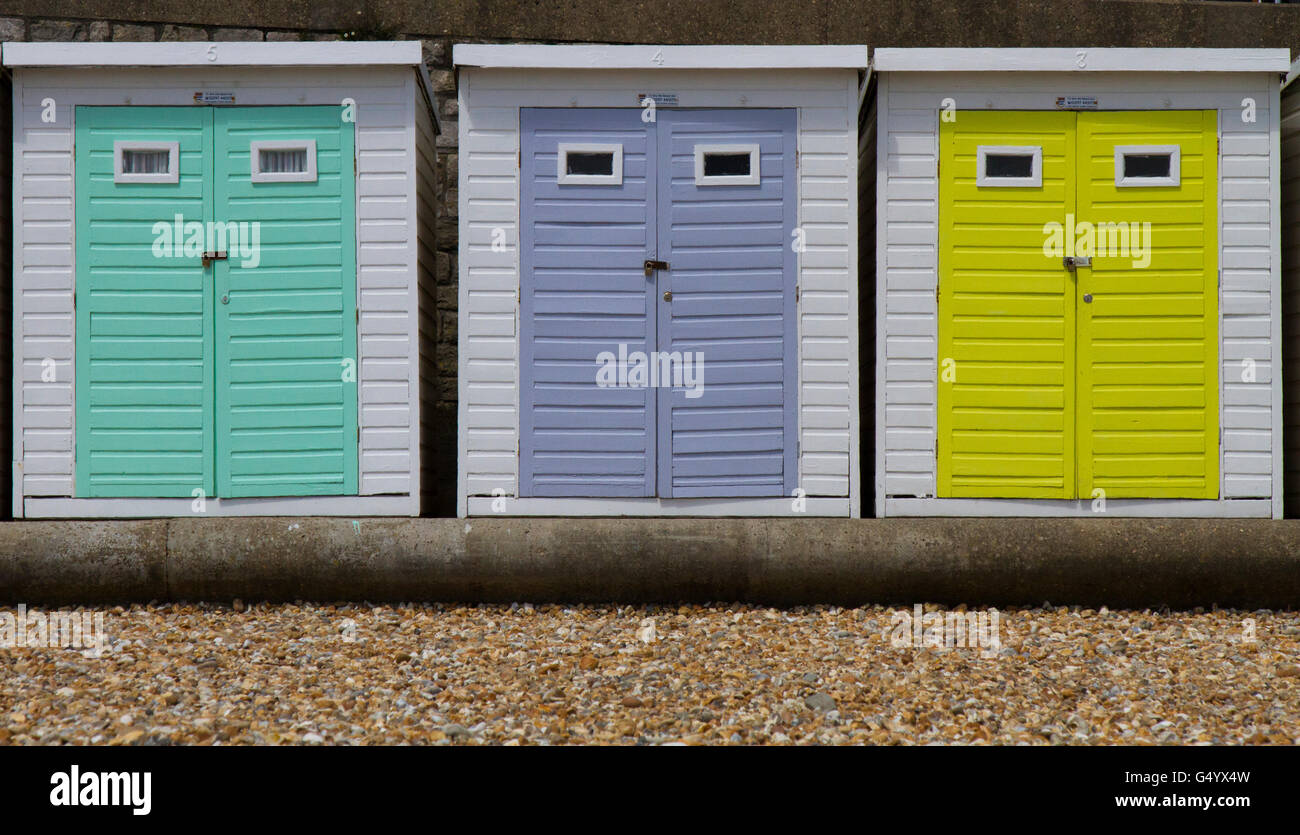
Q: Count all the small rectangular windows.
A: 6